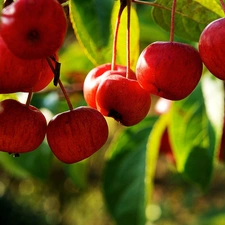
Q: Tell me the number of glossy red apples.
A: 8